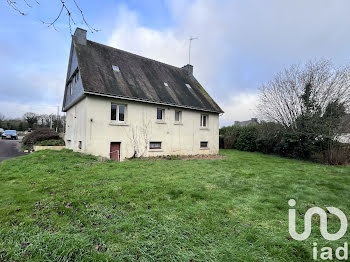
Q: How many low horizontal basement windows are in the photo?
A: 2